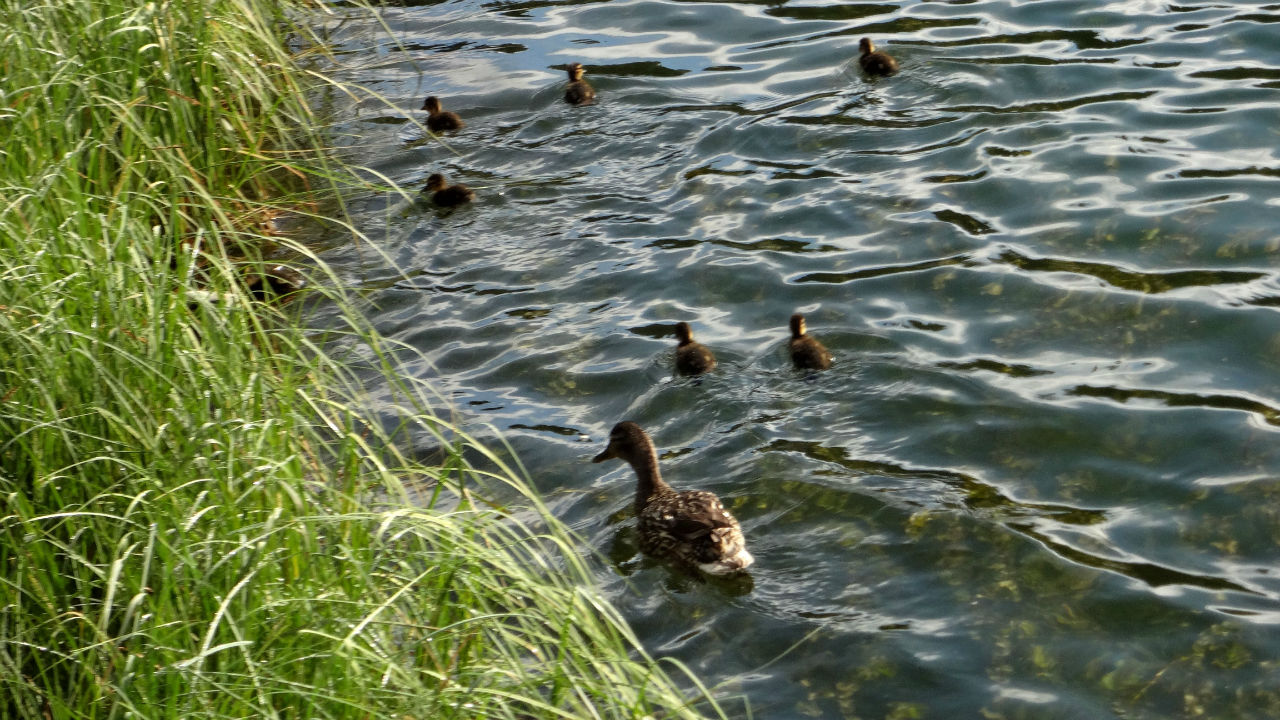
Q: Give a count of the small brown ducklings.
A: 6